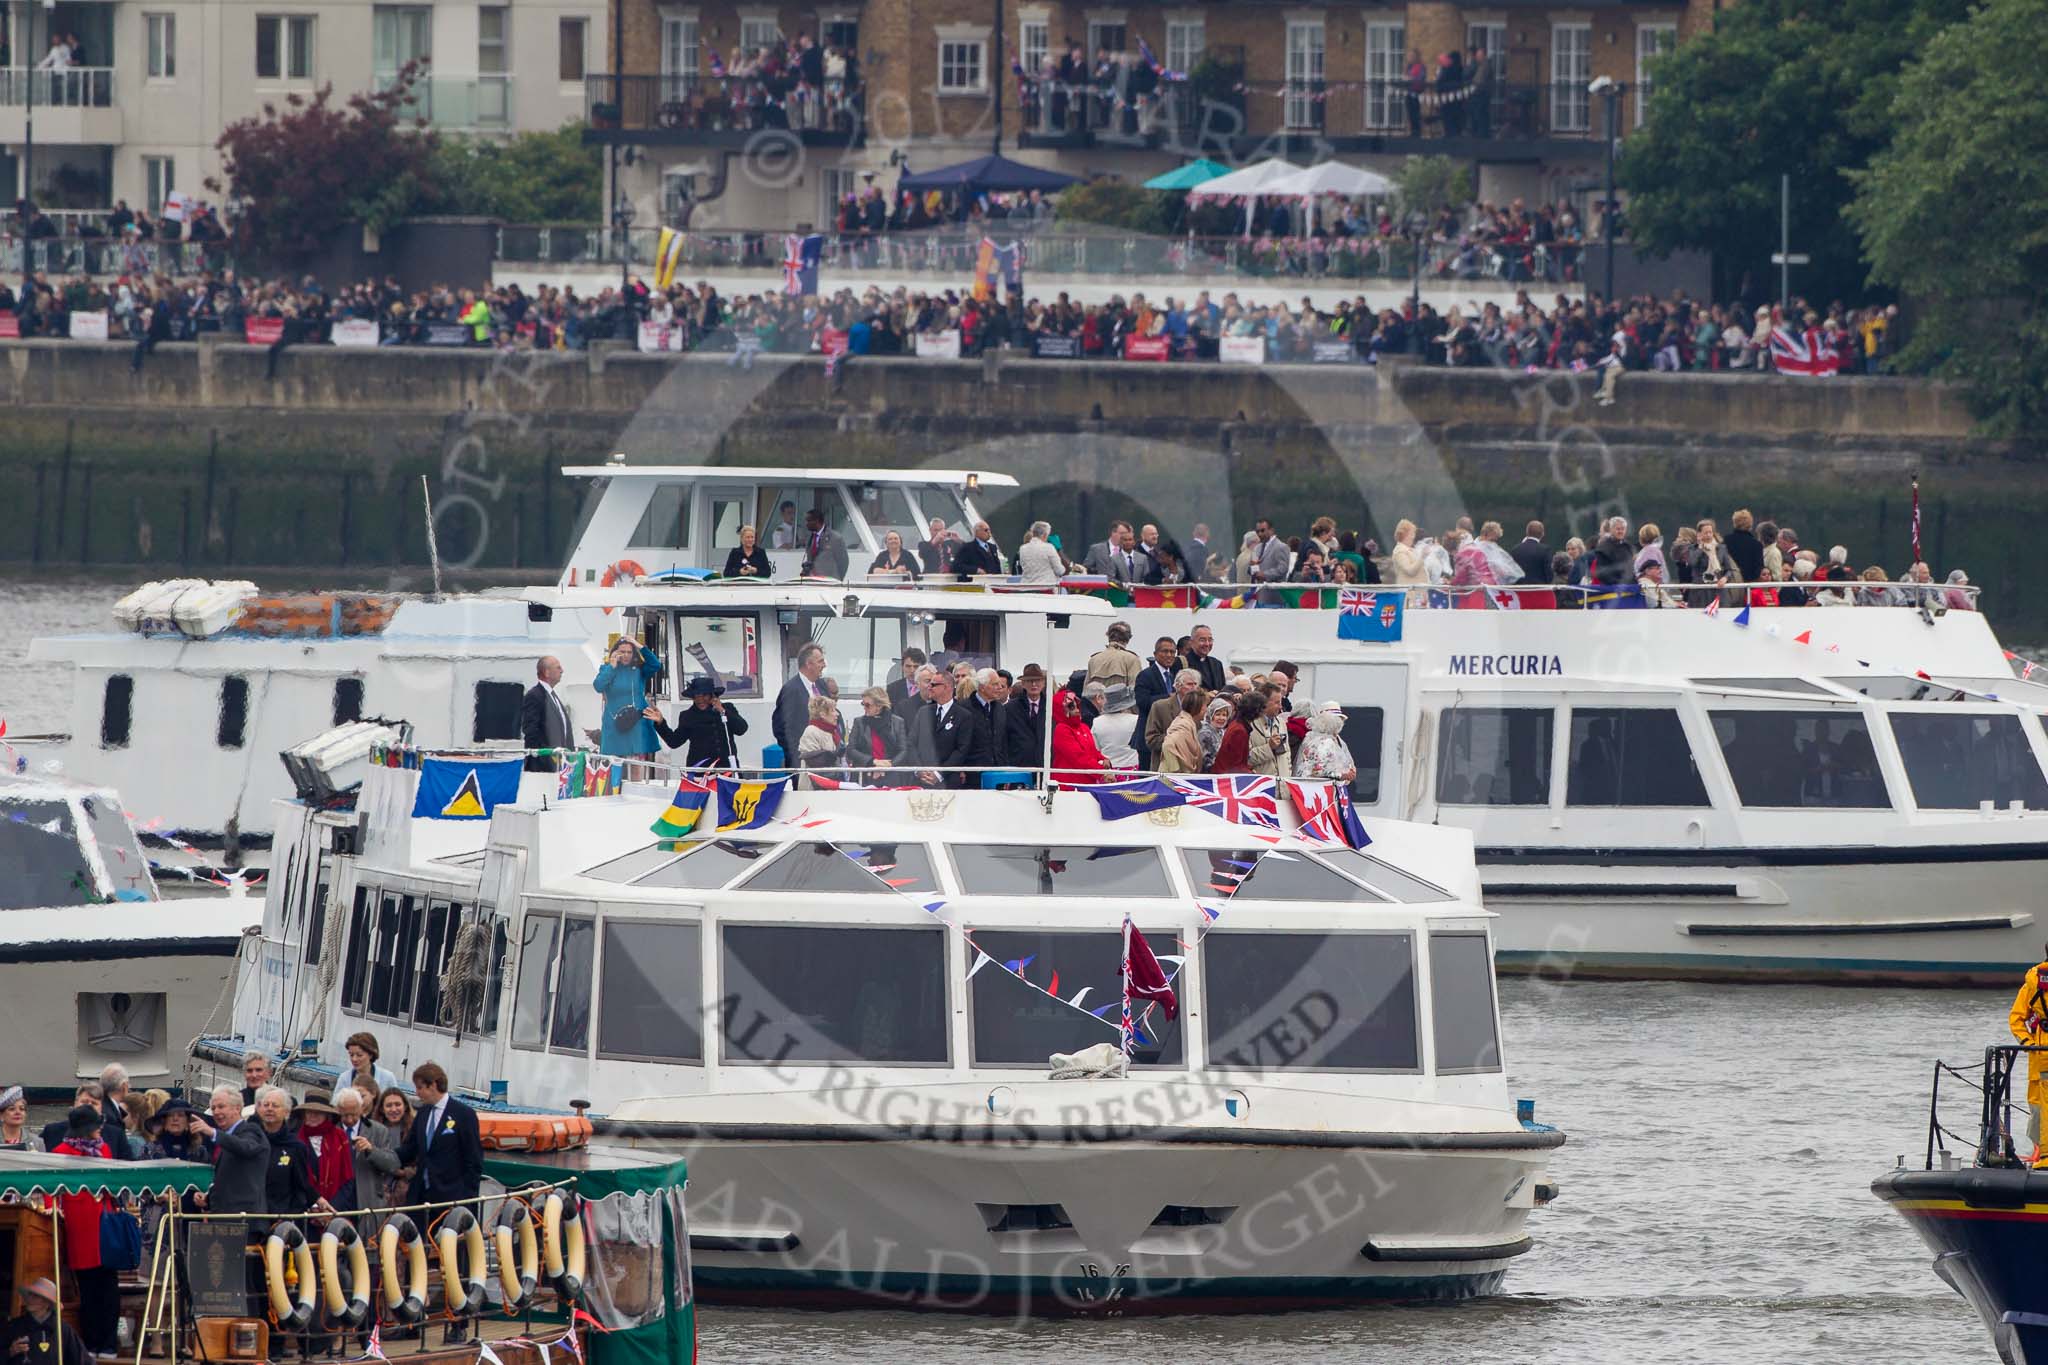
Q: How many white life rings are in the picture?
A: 6